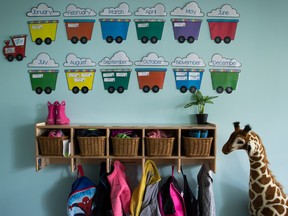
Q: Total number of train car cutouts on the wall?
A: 12